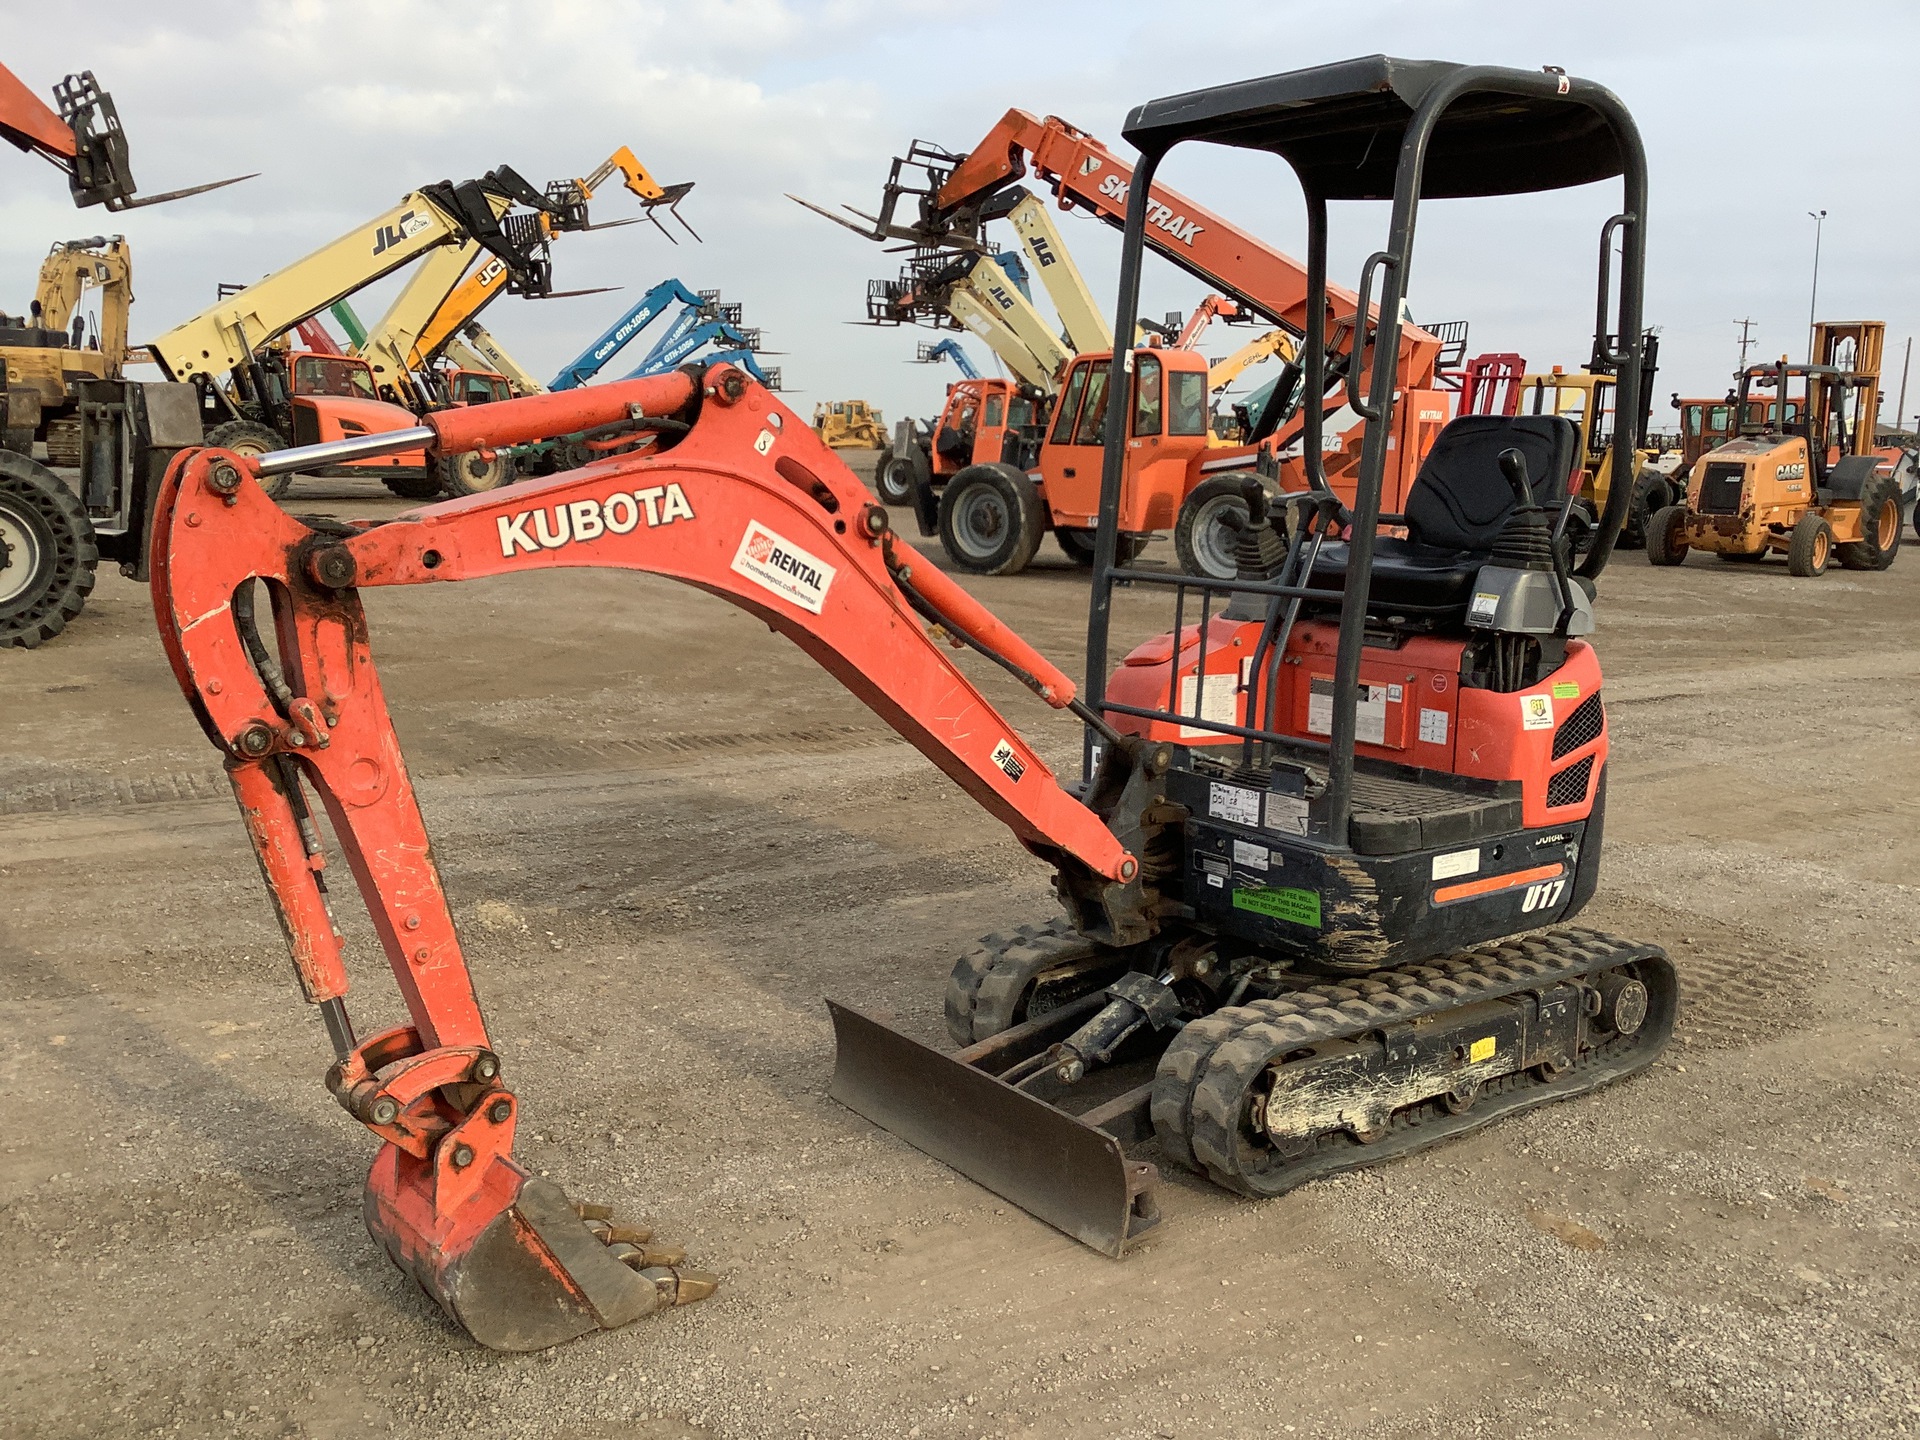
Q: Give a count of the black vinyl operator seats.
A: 1